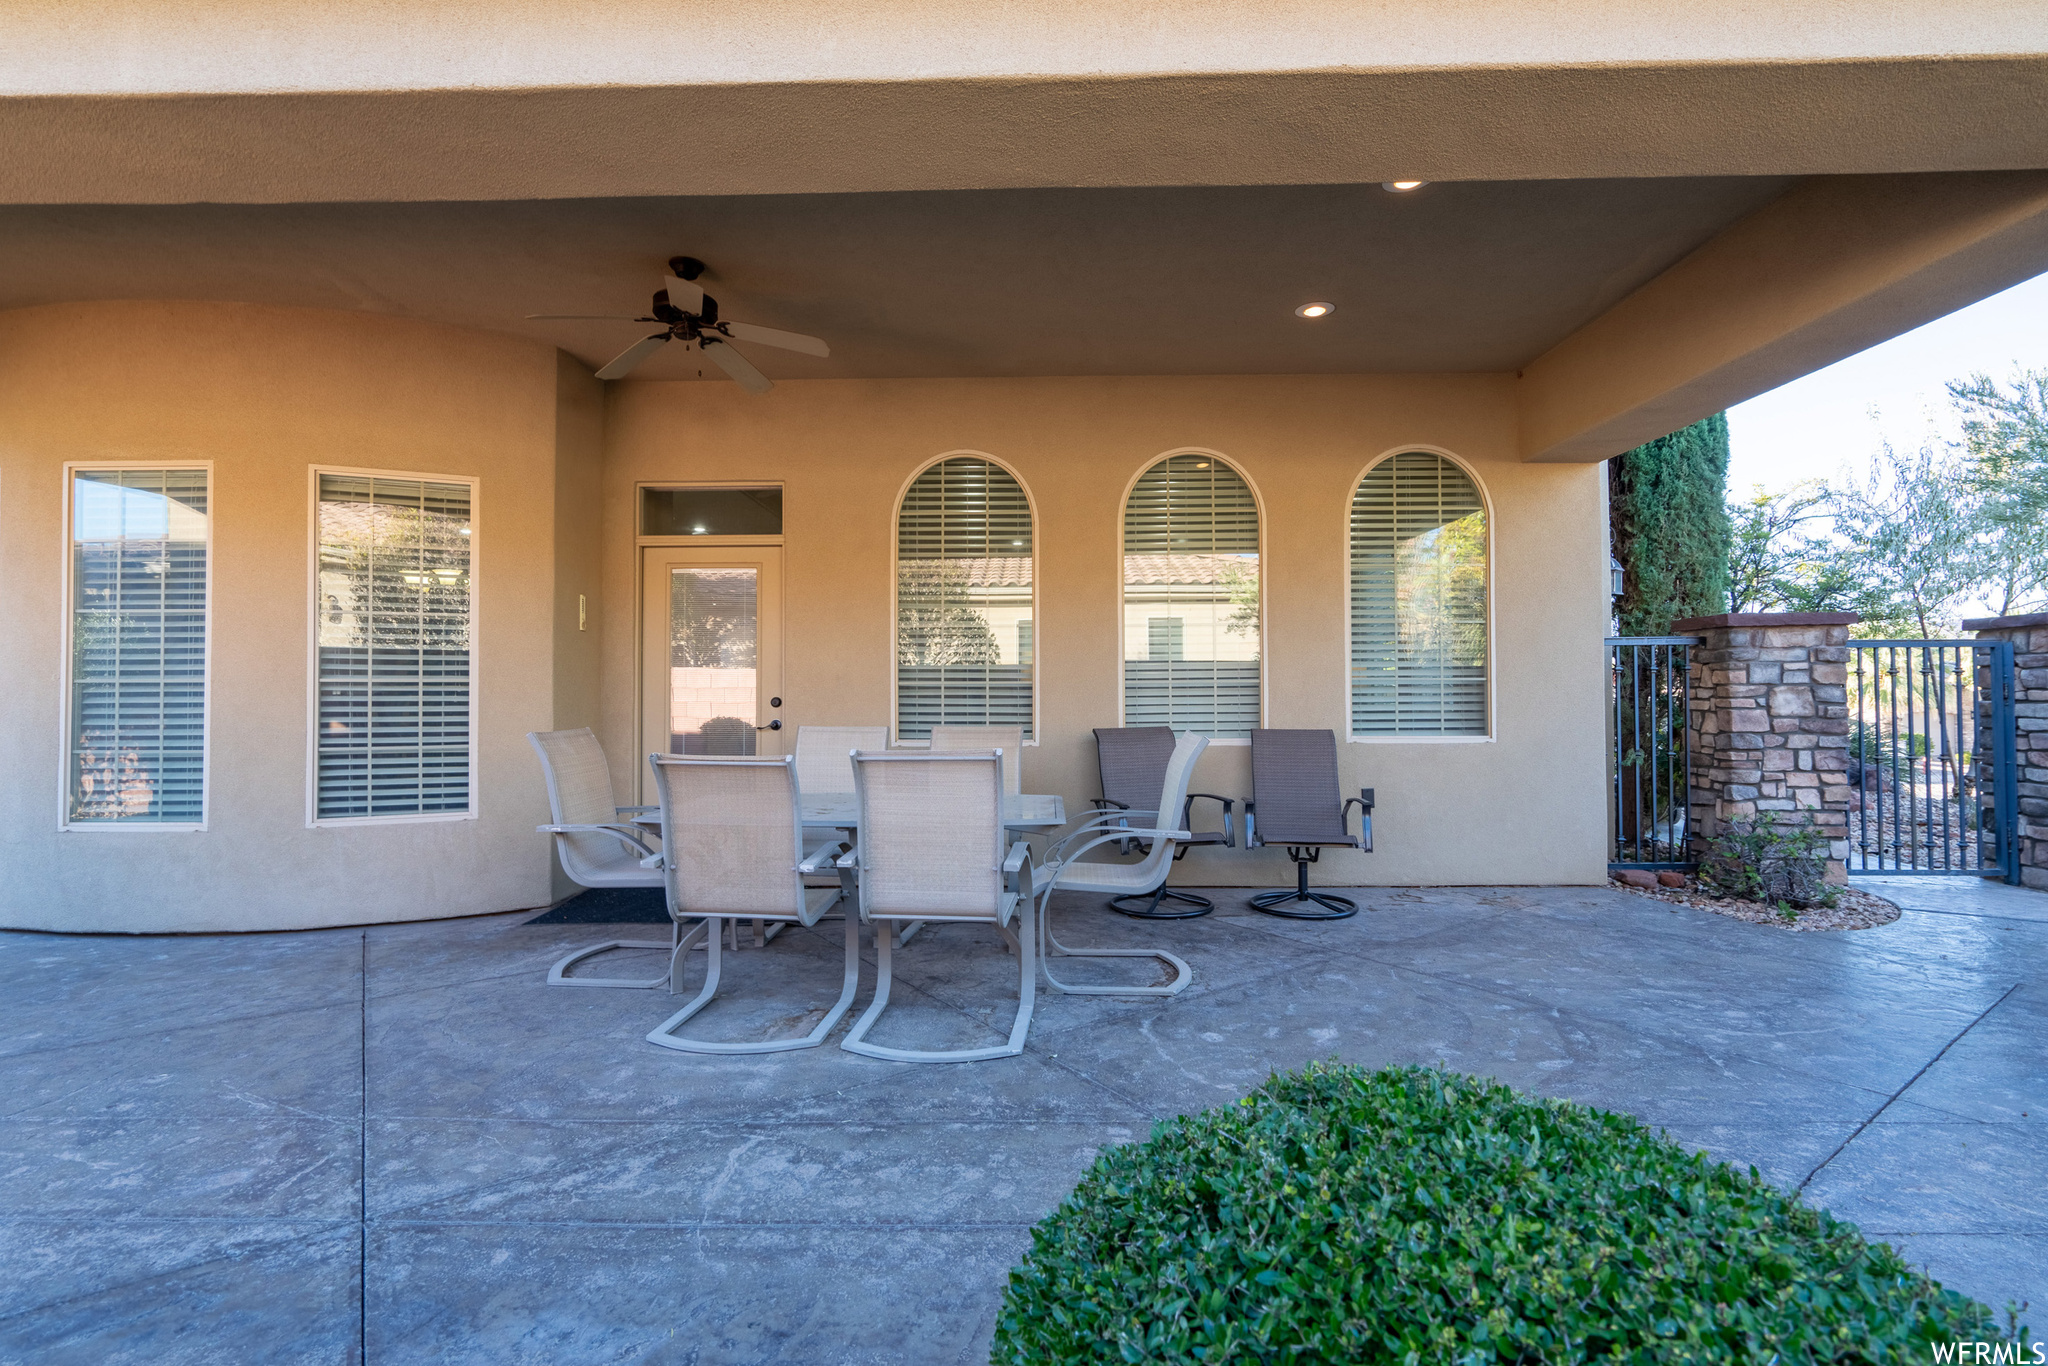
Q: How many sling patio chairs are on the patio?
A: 8